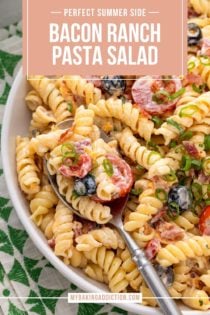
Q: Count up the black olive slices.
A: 5